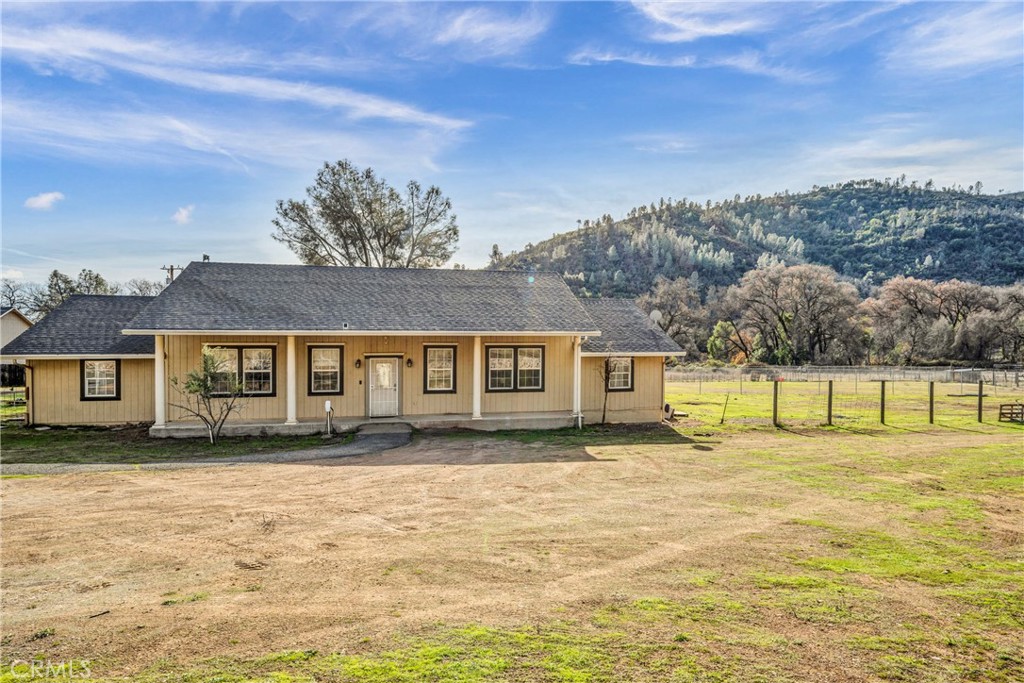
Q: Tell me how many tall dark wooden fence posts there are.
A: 5